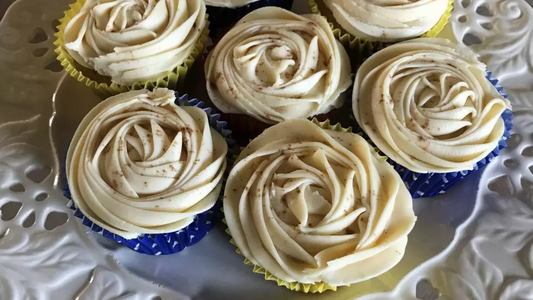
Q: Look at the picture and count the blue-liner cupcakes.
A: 3